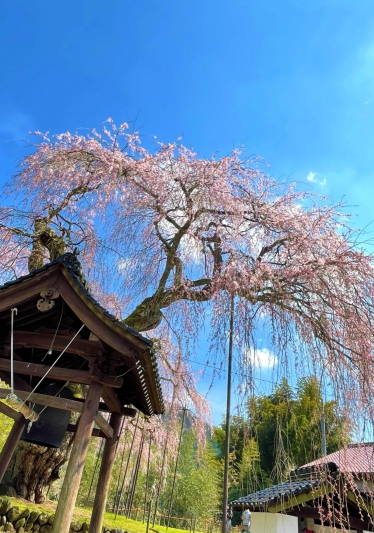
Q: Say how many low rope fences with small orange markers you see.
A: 1